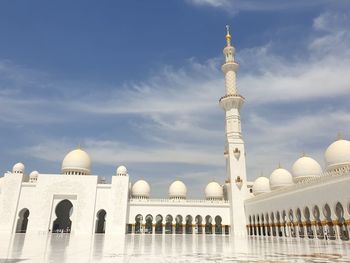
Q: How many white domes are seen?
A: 11